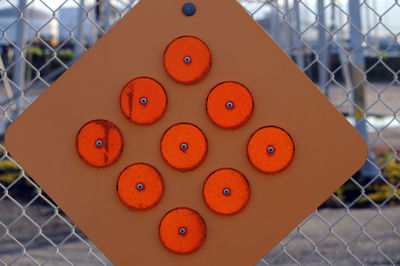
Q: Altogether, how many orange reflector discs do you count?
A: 9